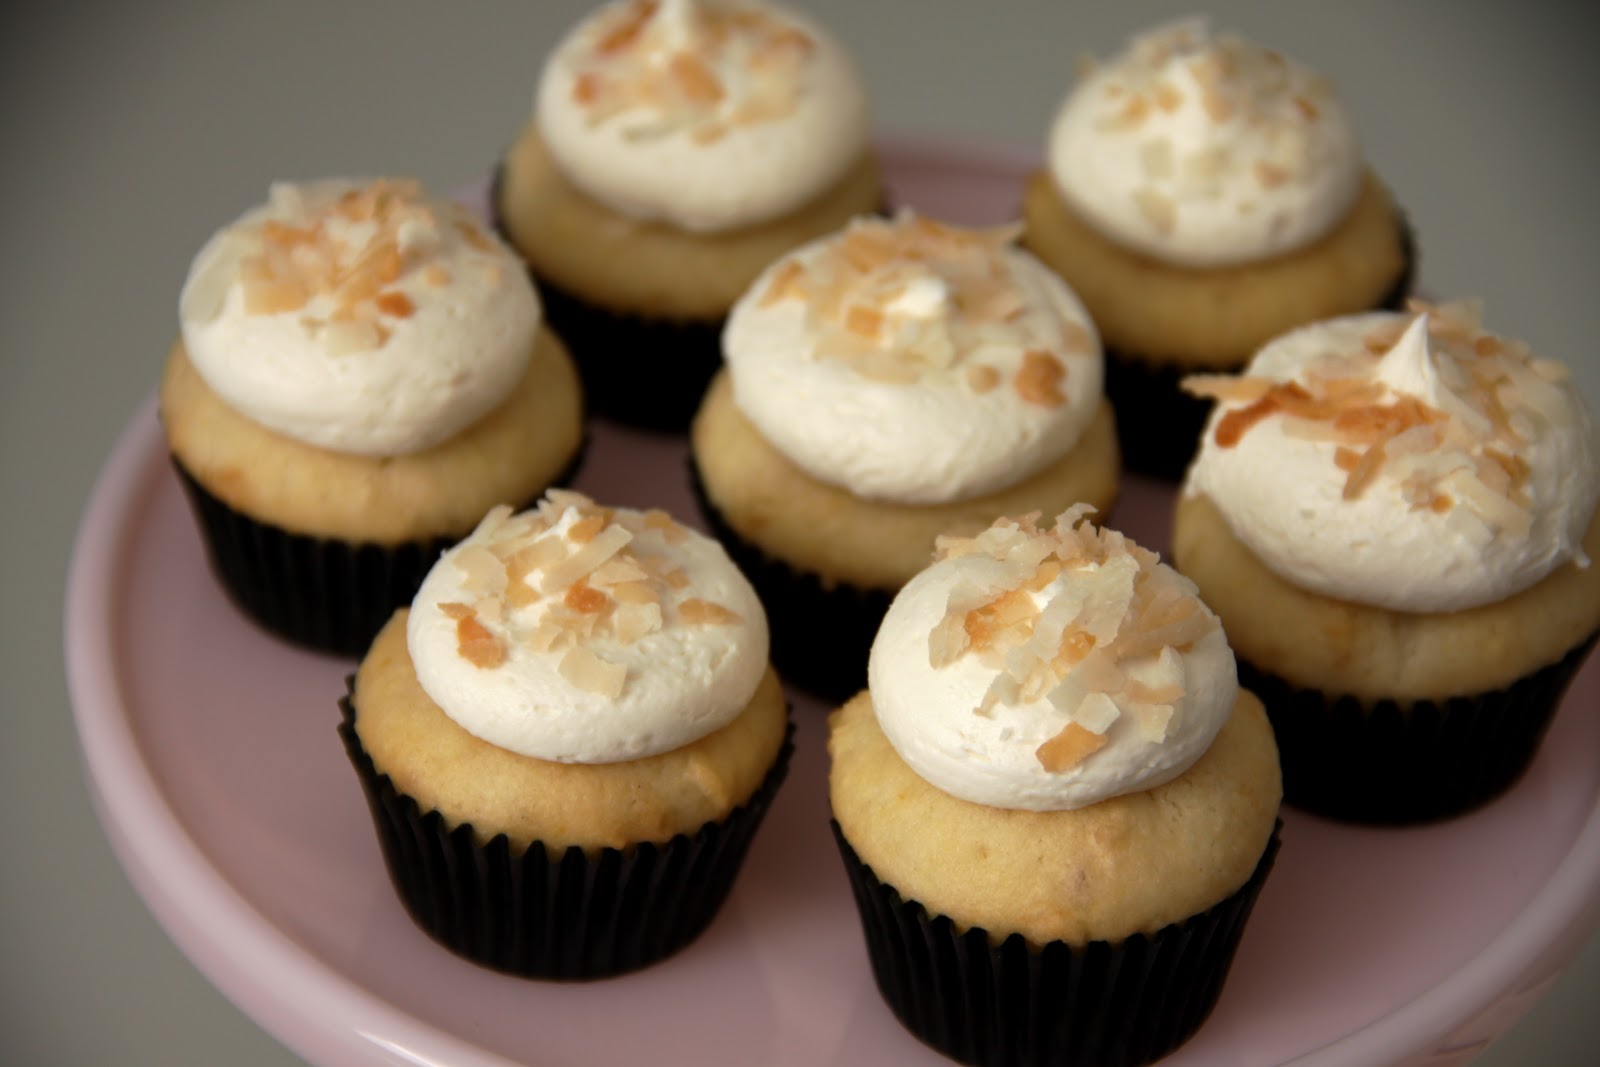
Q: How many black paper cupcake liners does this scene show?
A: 7